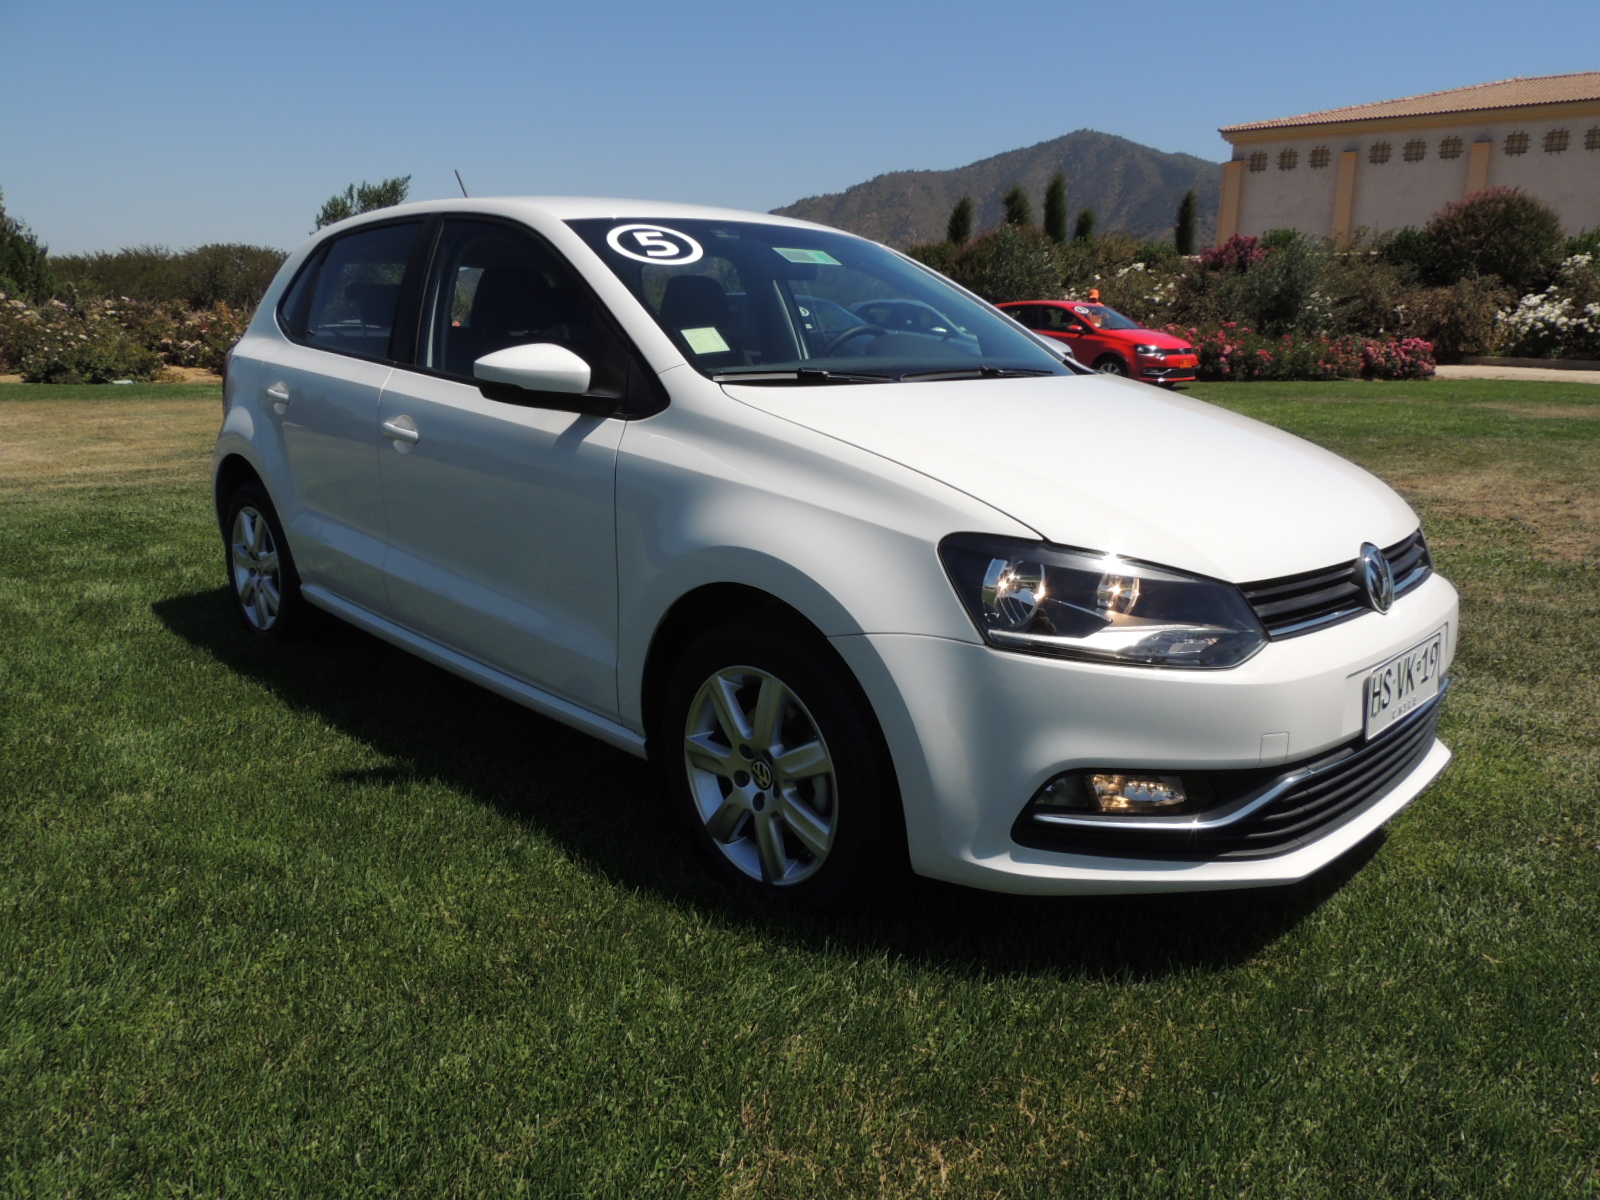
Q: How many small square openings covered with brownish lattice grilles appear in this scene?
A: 9